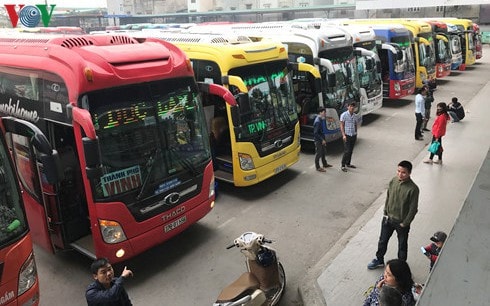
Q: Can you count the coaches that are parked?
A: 11